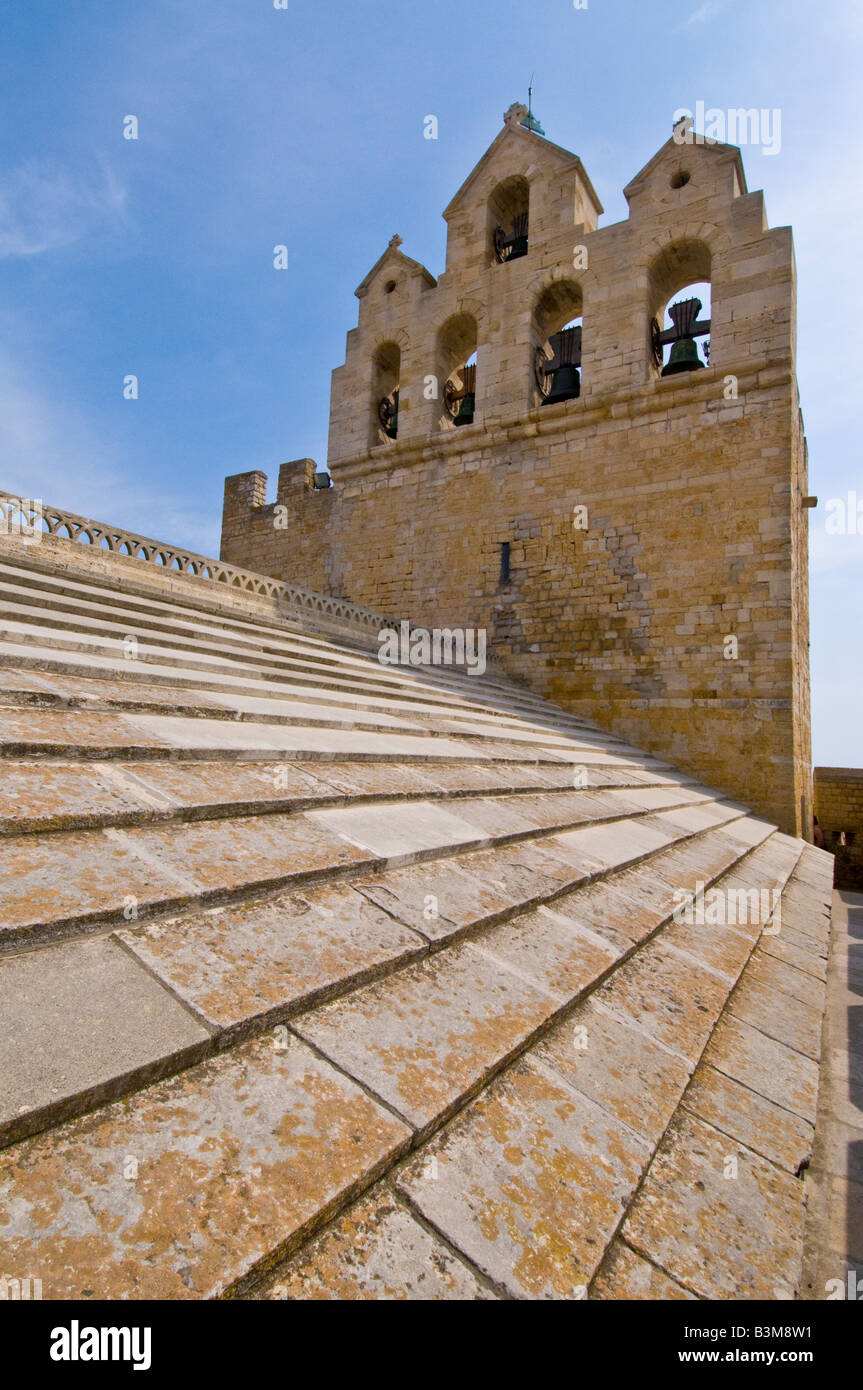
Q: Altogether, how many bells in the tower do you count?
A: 5